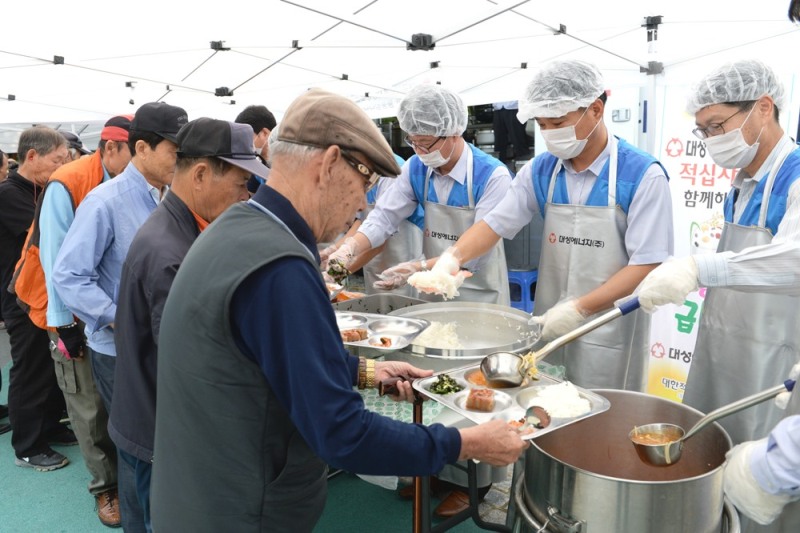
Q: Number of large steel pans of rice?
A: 1